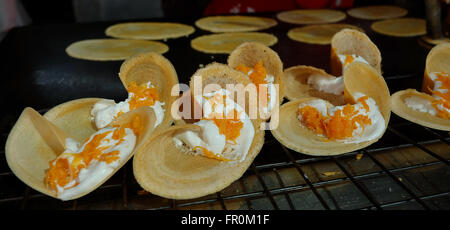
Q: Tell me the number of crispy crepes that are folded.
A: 7